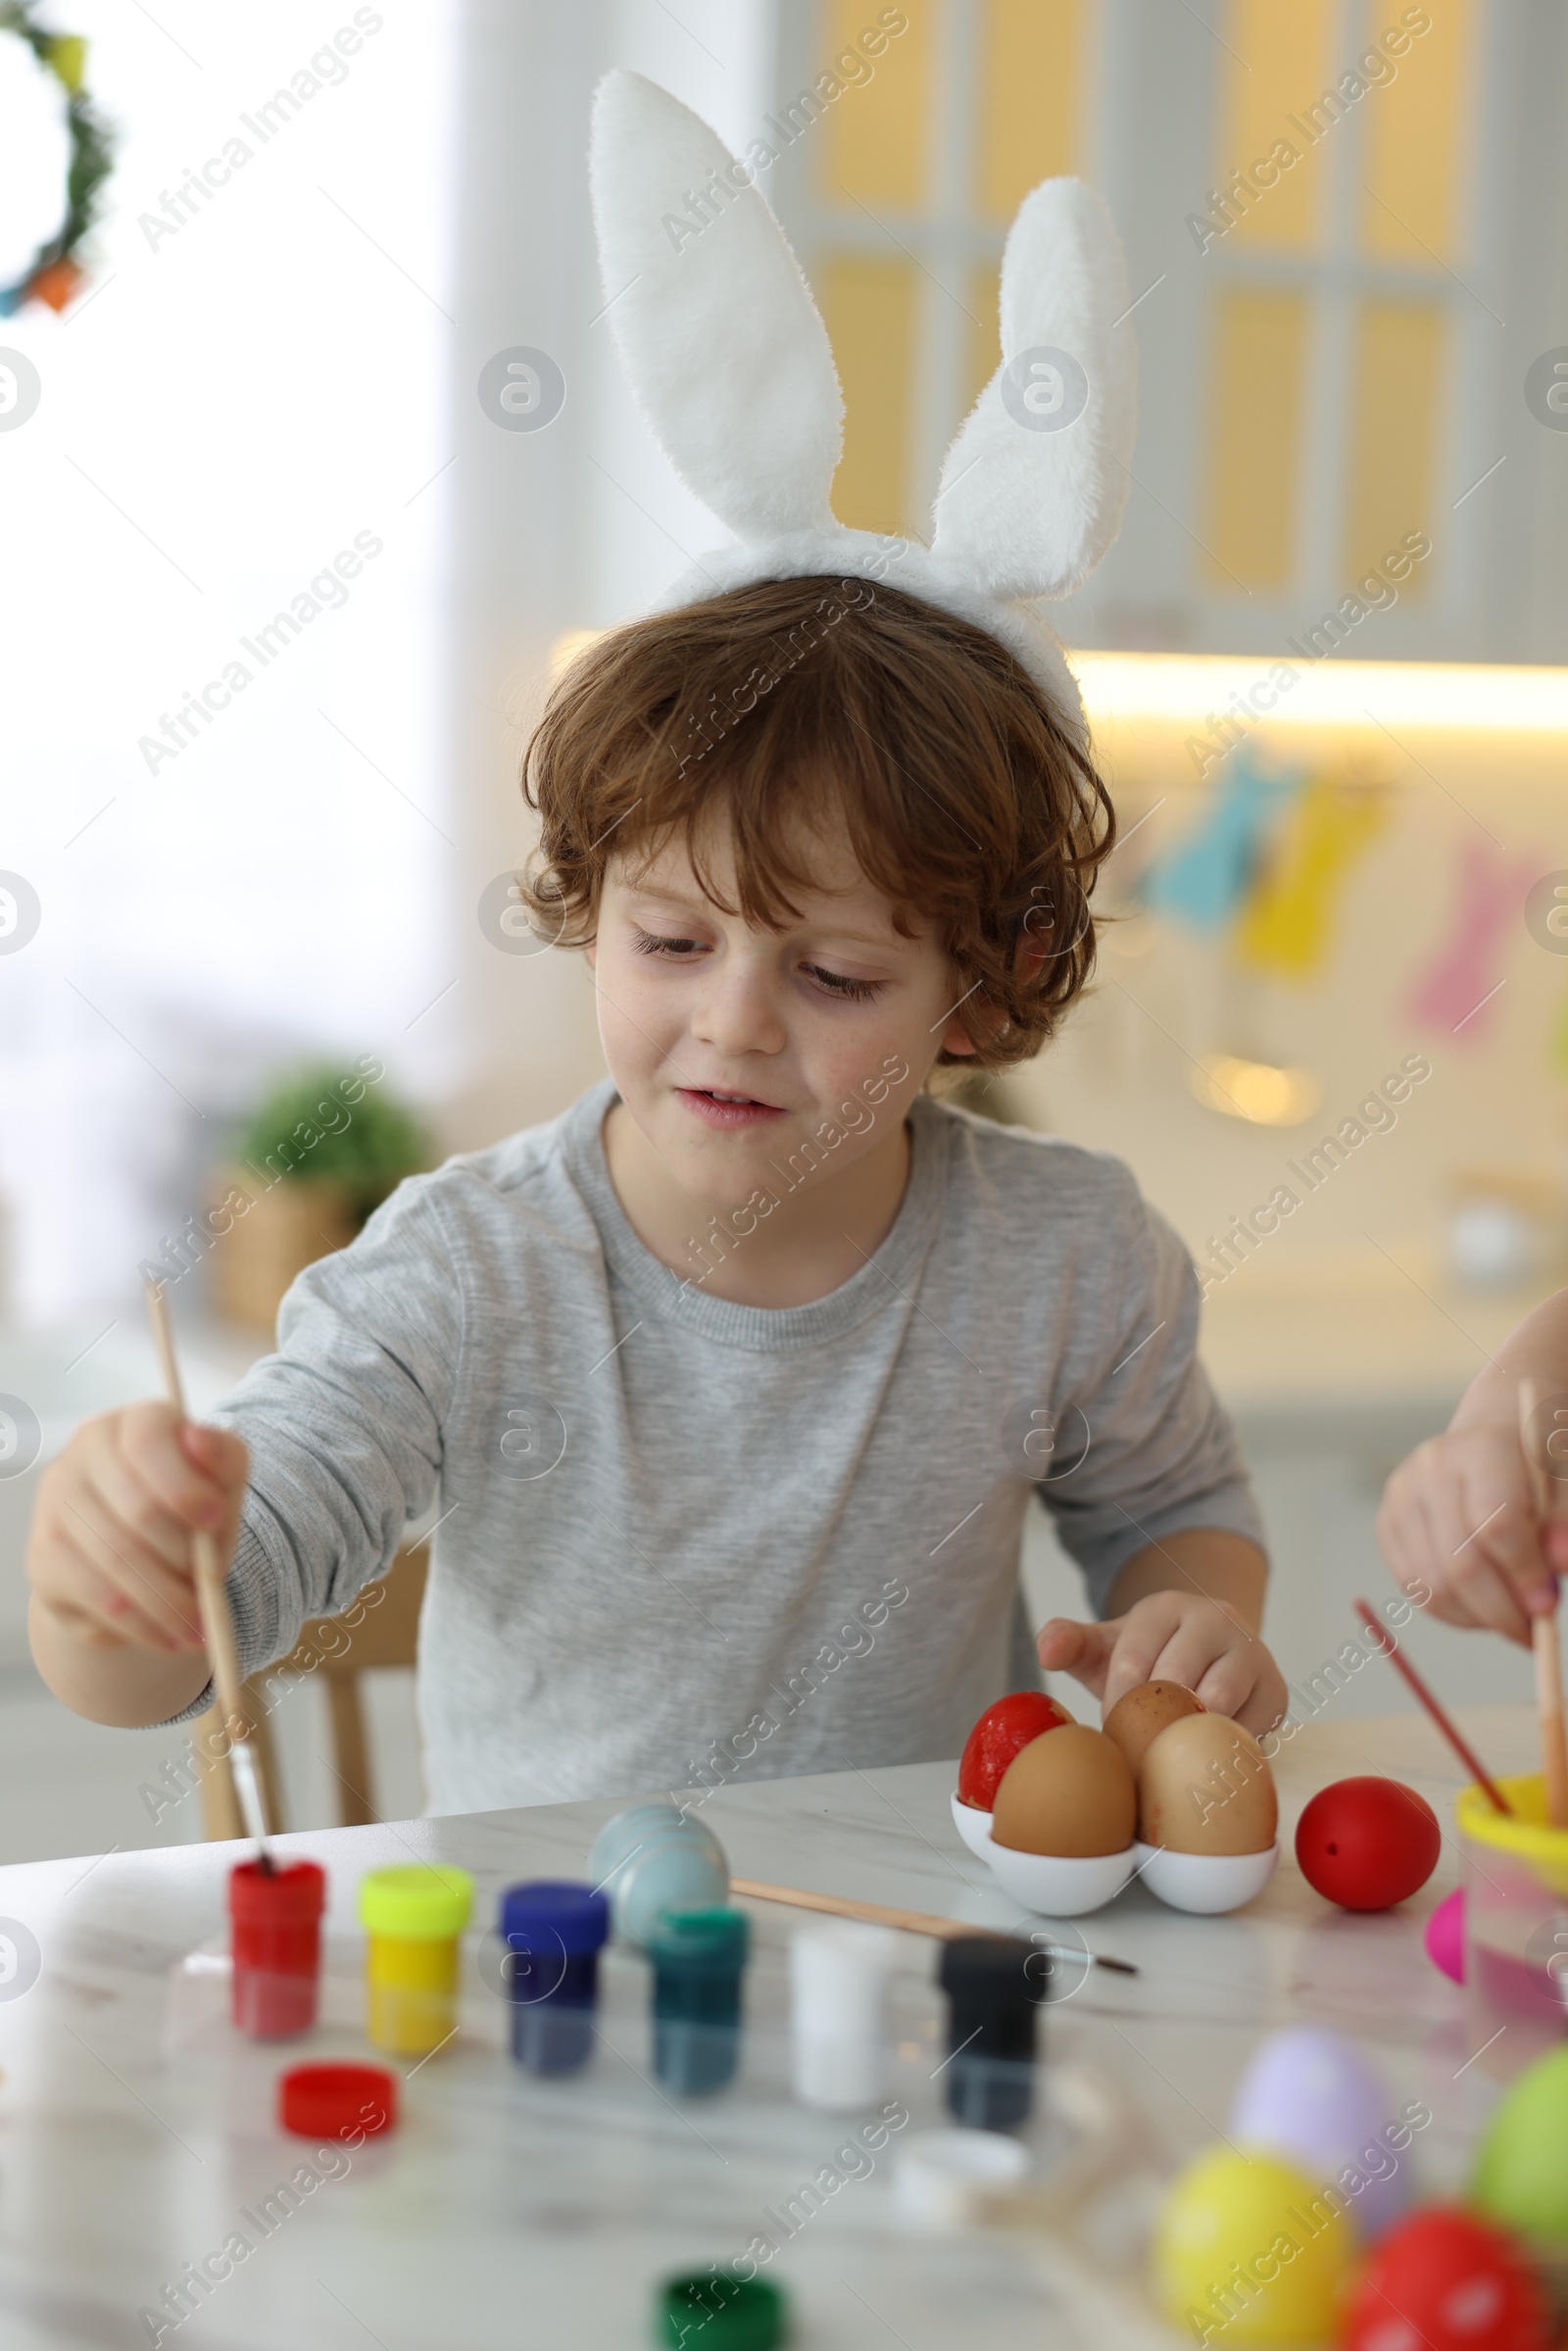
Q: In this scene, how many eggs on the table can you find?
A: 11